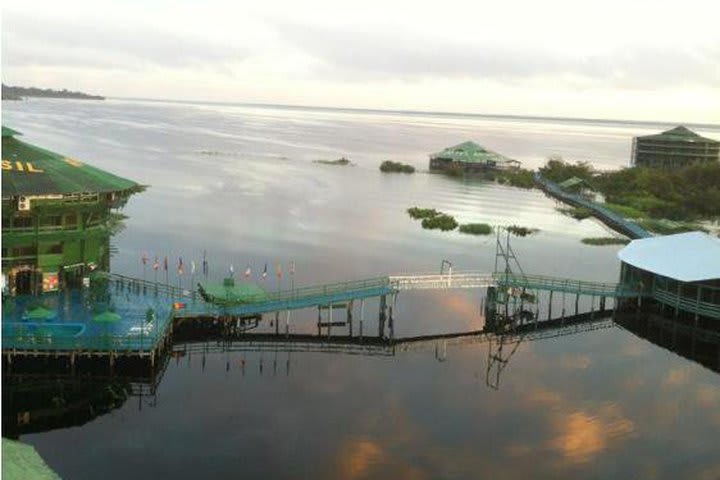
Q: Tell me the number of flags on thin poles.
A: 11